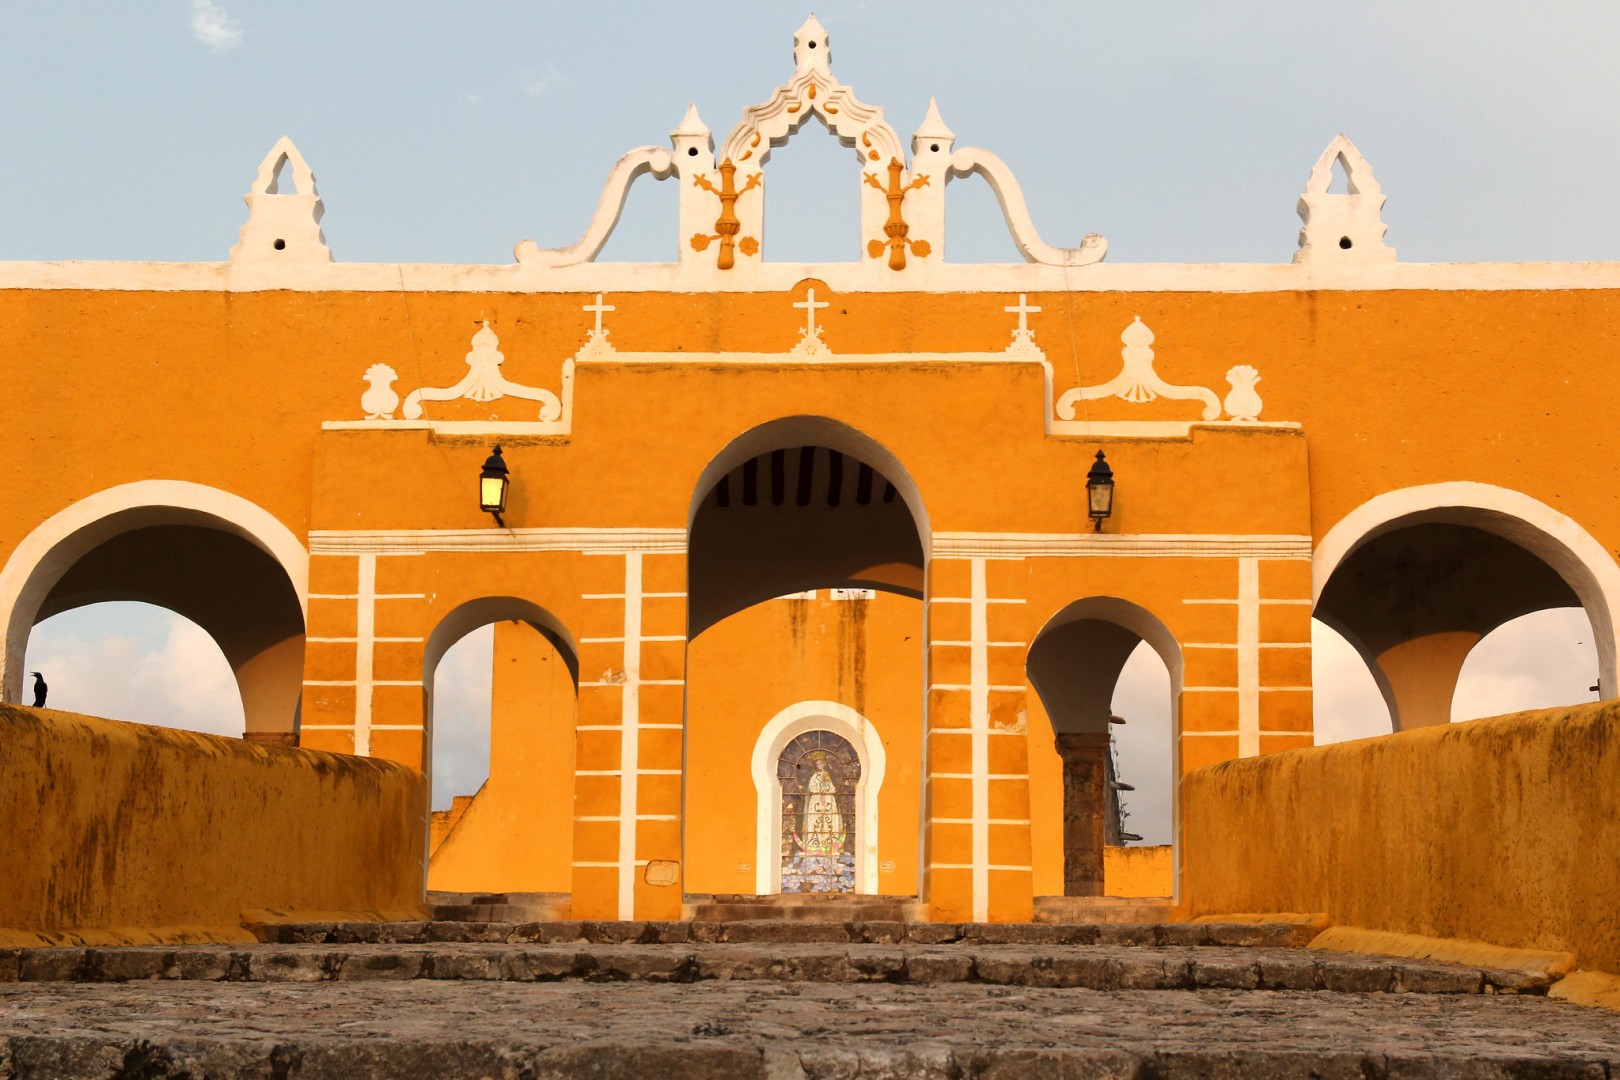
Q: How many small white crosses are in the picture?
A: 3